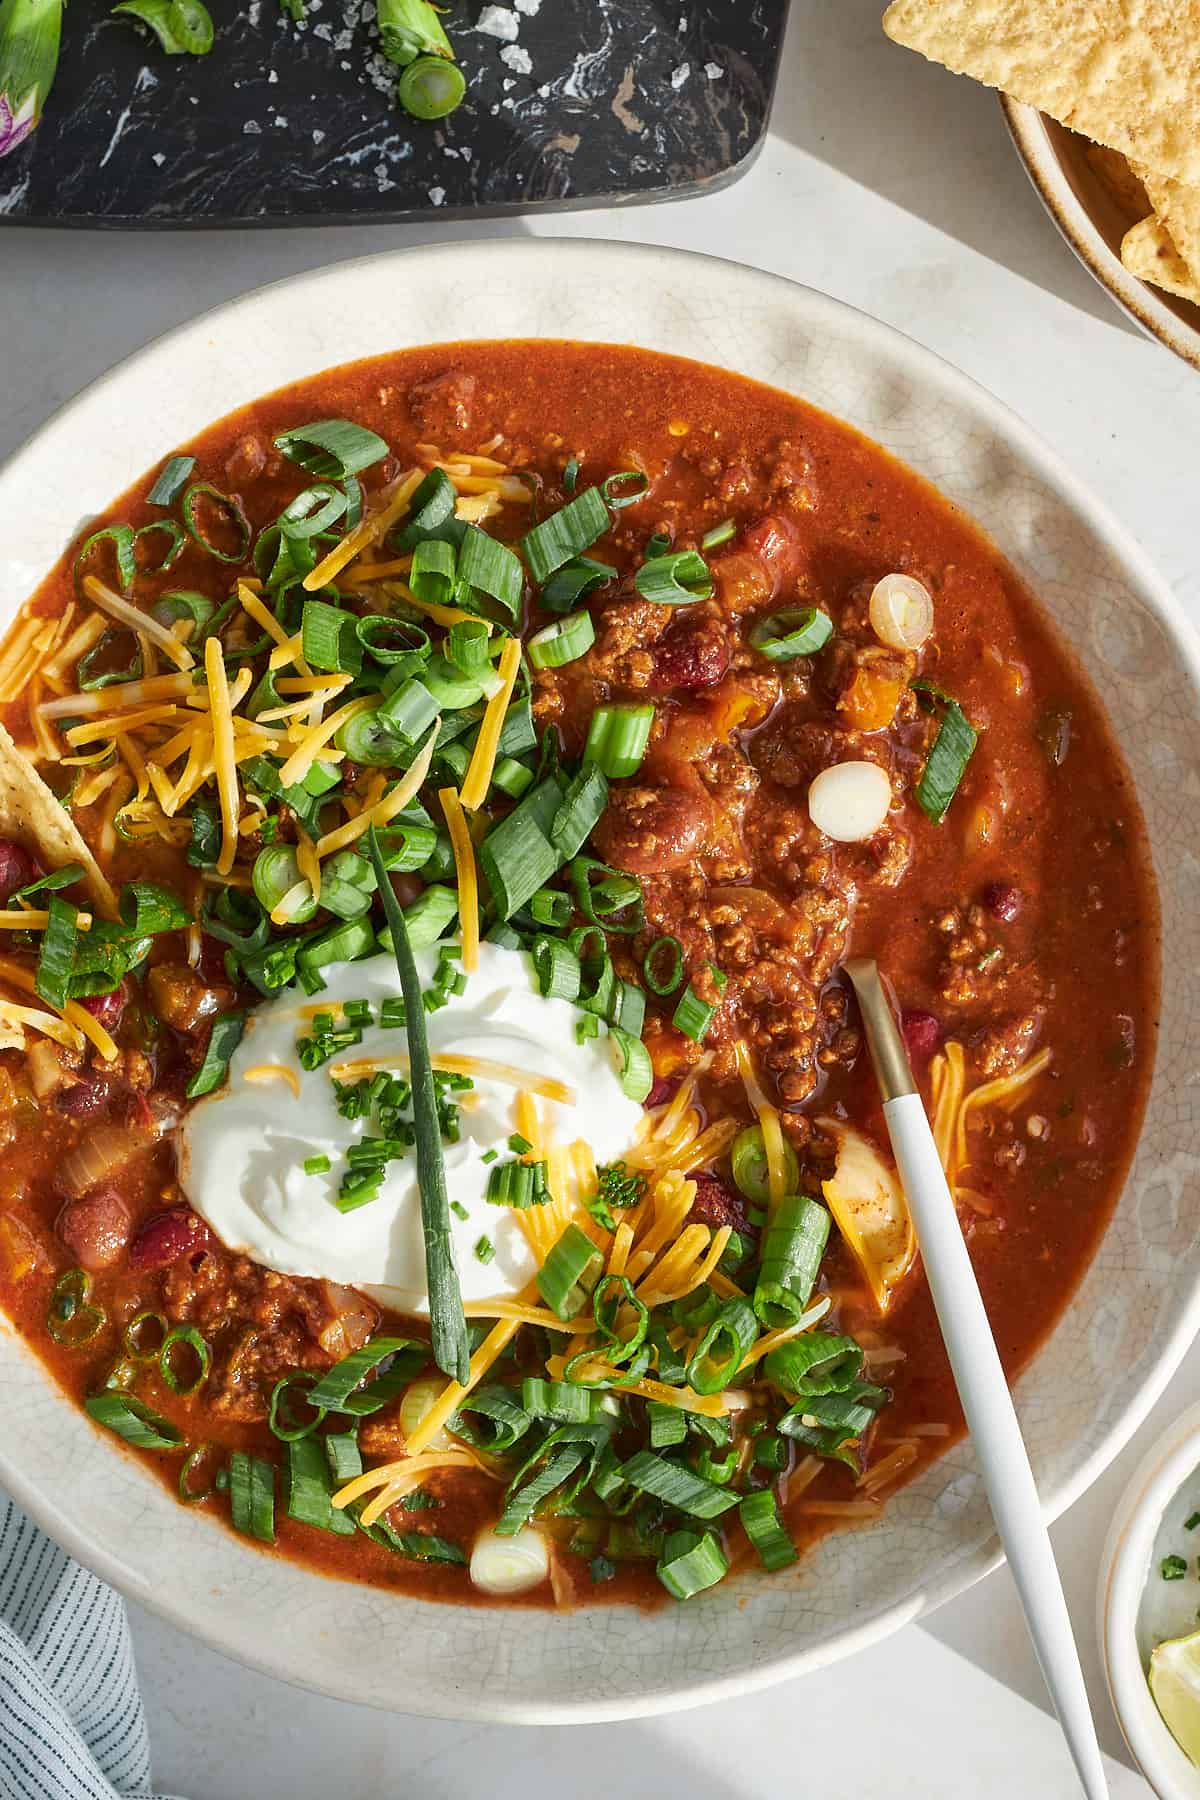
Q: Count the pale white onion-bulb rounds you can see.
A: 3